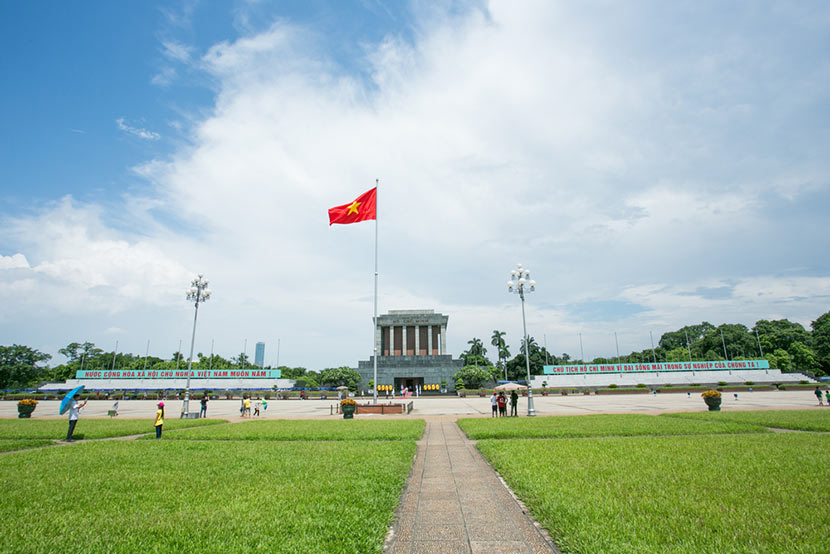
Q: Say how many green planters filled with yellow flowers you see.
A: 3